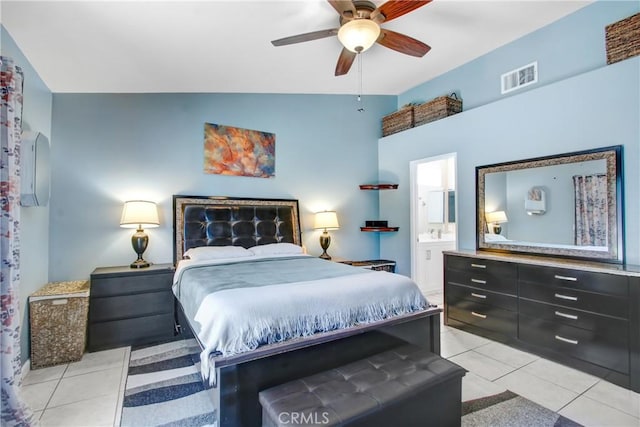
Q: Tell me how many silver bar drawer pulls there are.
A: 8